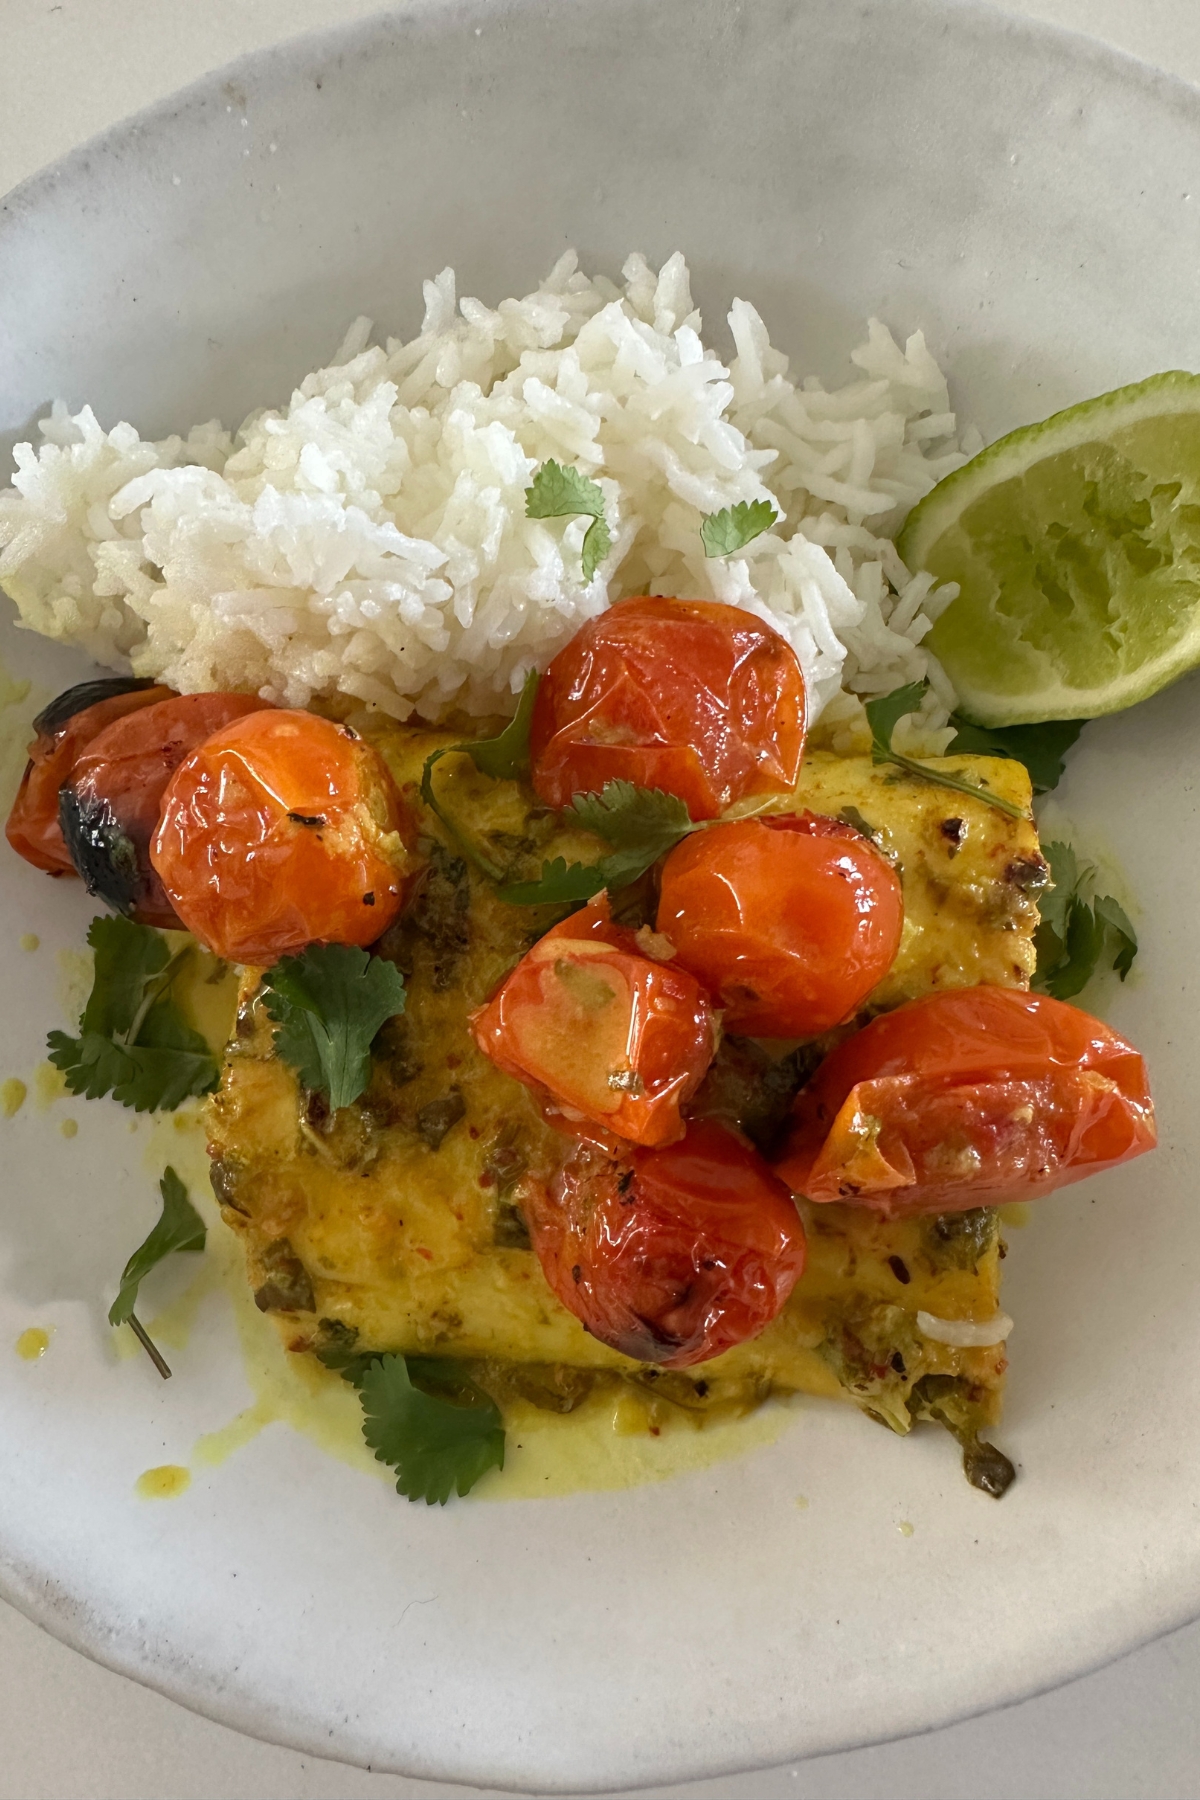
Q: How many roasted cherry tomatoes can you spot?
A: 8